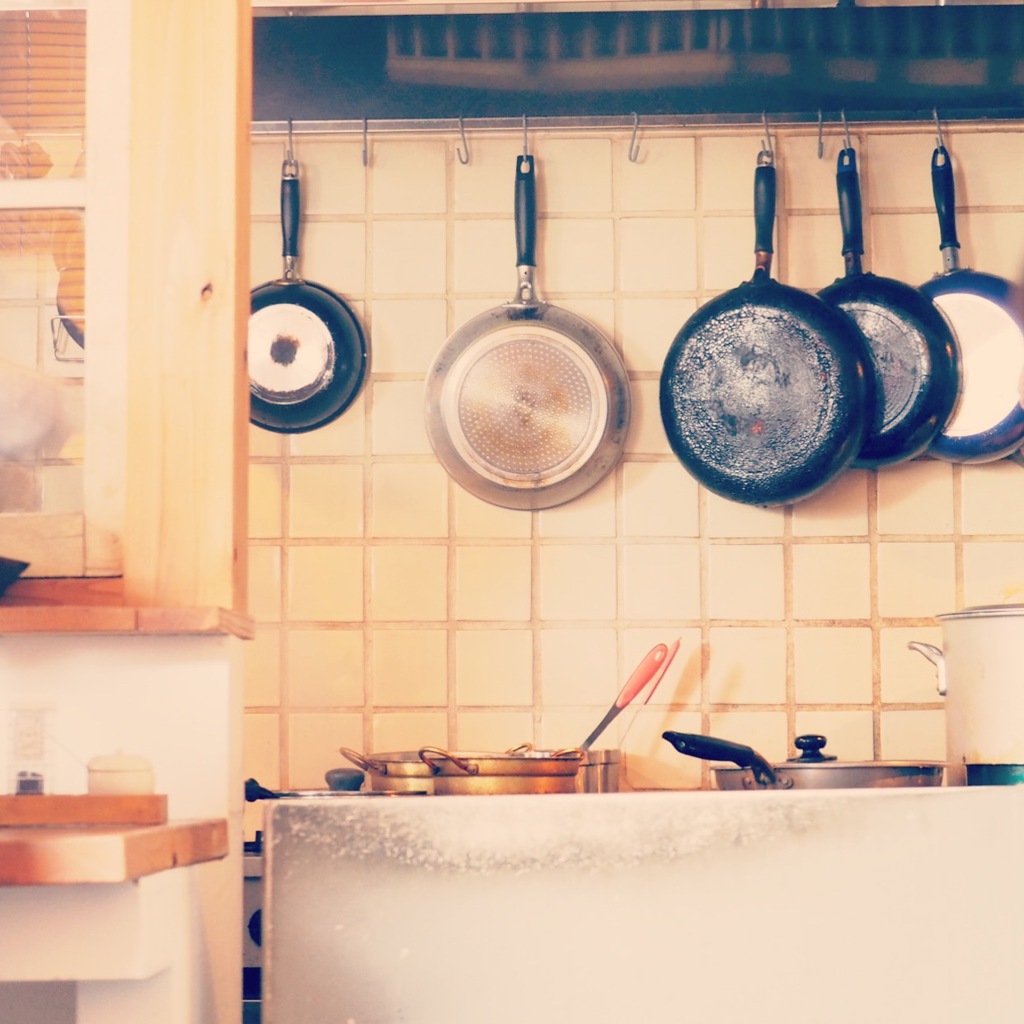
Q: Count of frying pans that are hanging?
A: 5